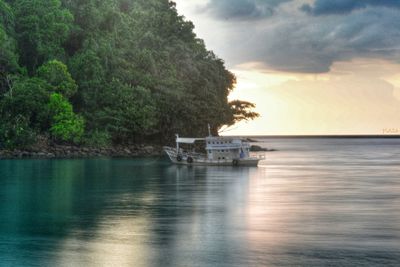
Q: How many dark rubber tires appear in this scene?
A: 3